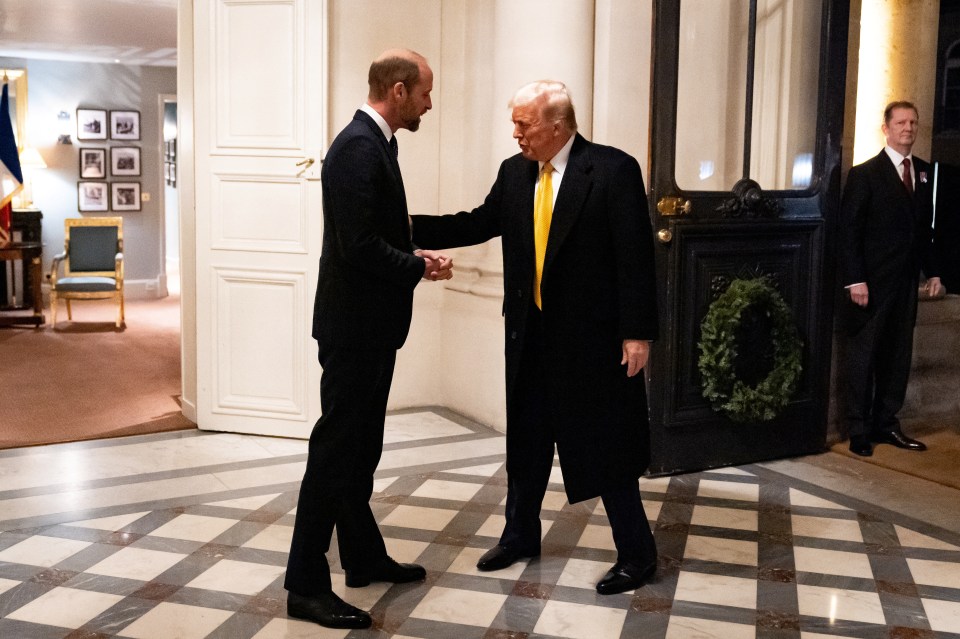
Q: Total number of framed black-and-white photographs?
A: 6